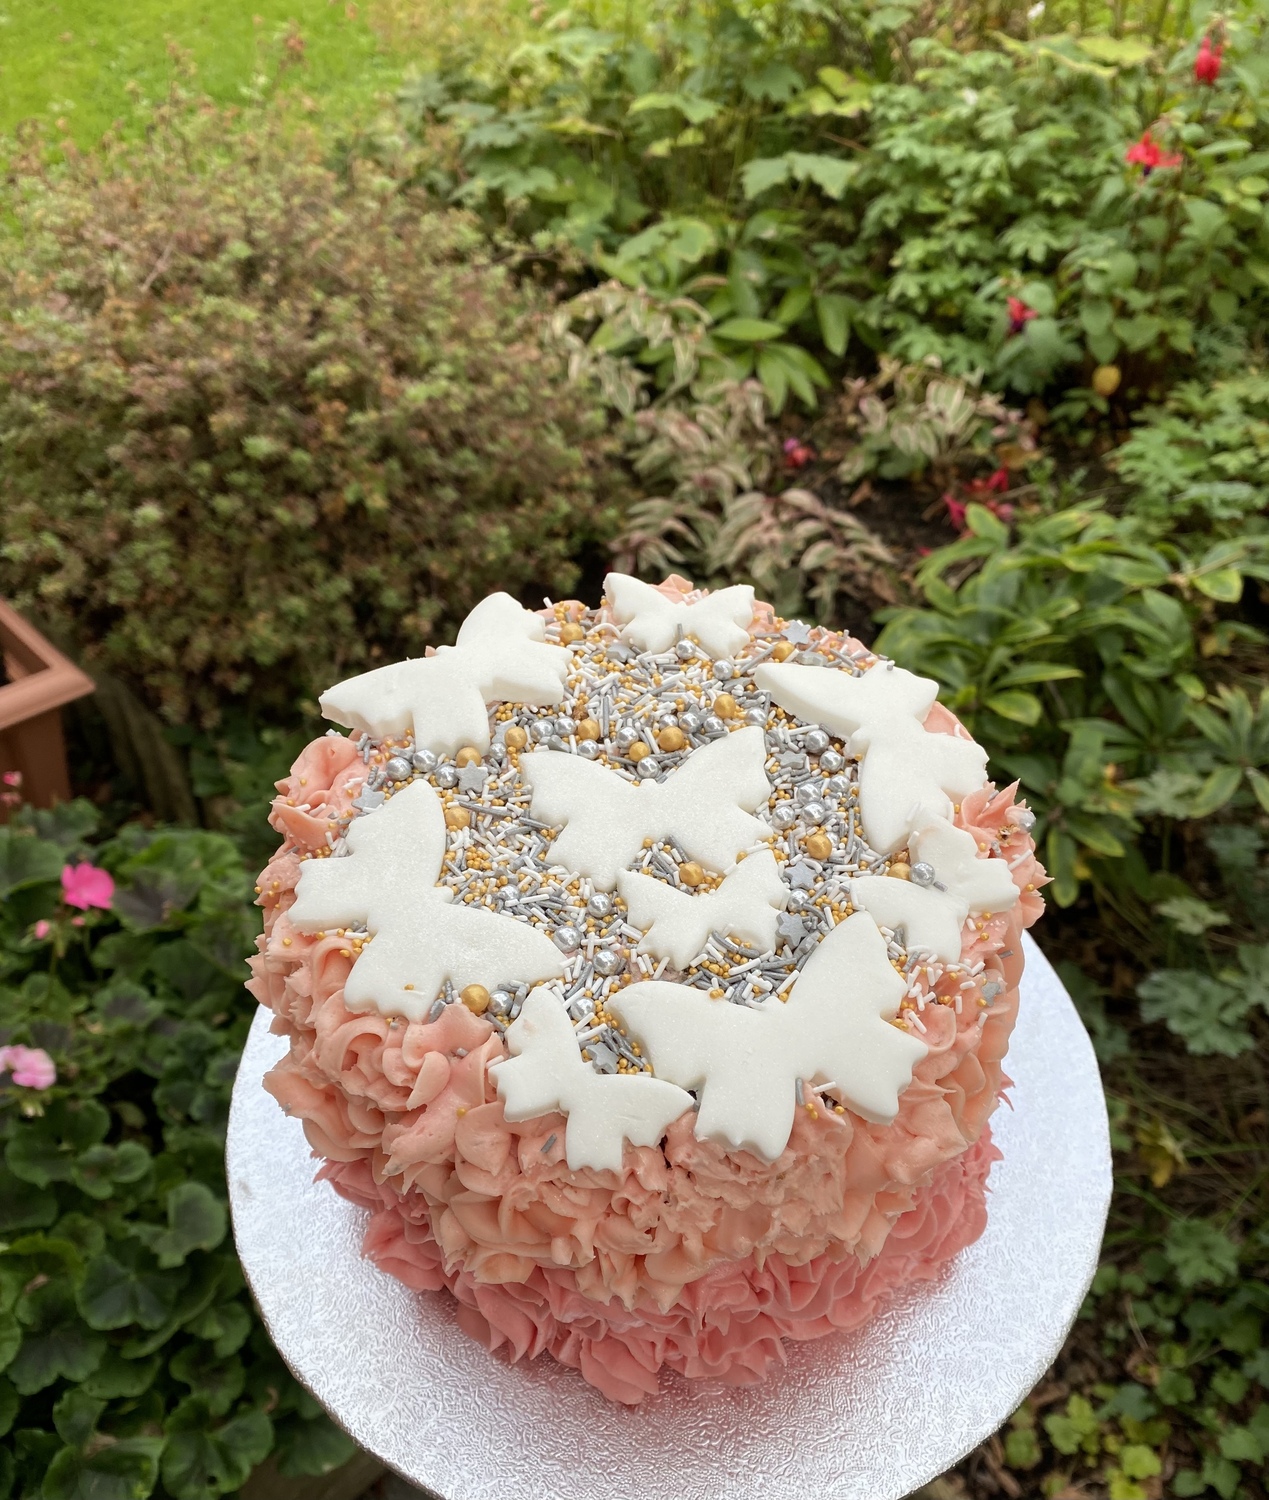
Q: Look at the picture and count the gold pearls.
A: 13